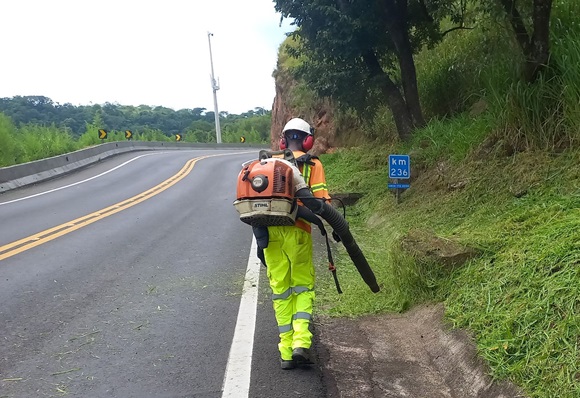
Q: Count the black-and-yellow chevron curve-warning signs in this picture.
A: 4